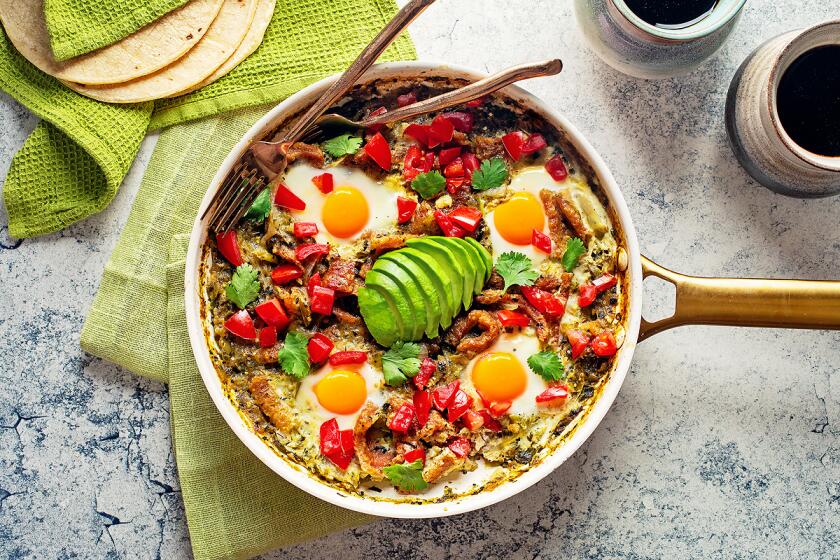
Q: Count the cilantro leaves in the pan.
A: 11